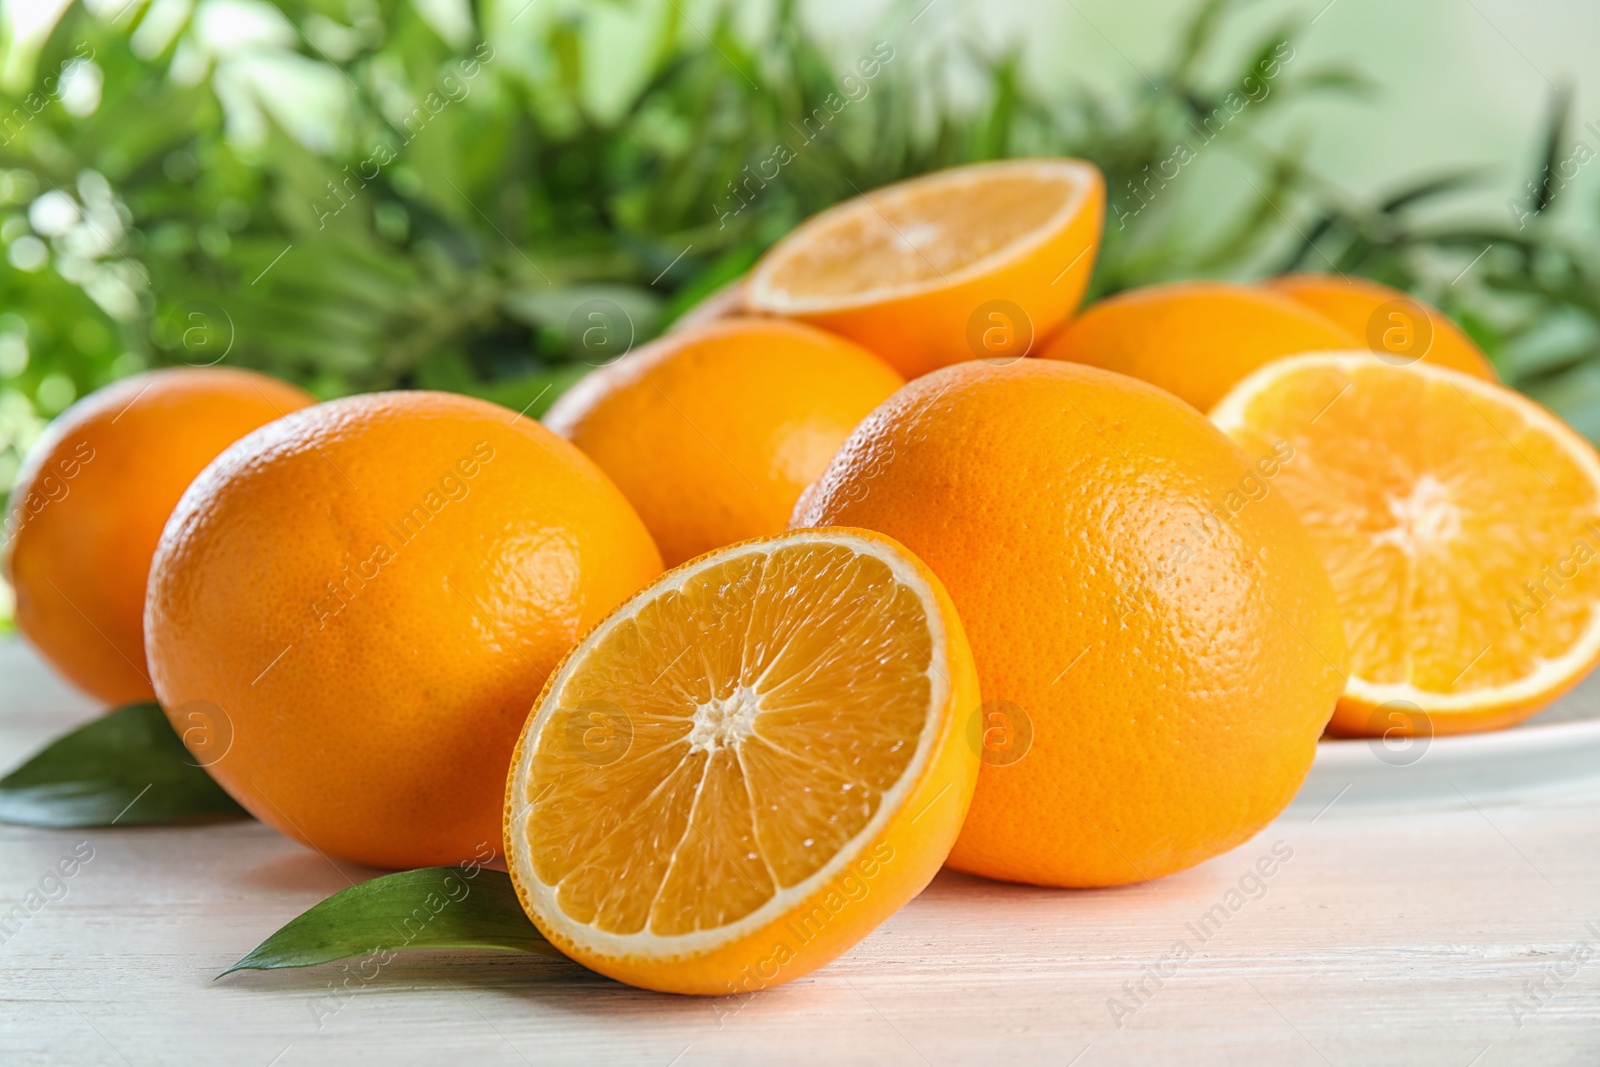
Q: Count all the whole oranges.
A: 6